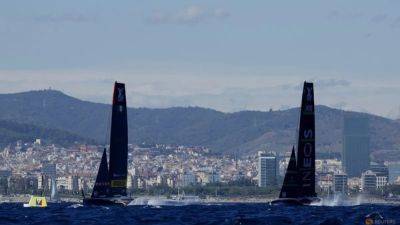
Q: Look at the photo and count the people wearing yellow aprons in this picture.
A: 0